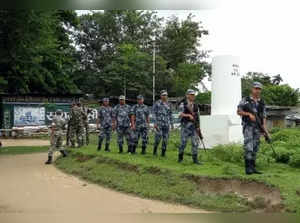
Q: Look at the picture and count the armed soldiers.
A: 2